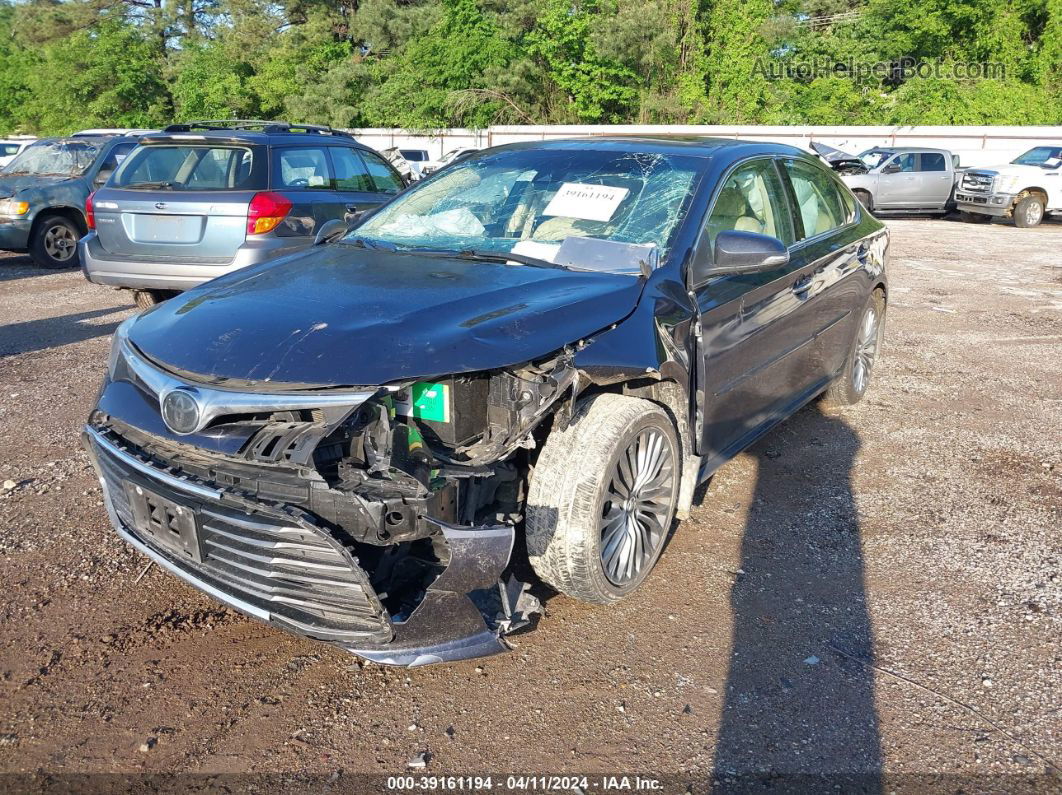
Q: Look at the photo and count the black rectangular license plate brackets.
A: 1